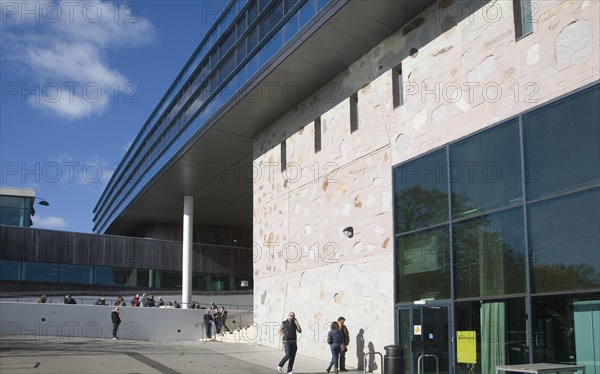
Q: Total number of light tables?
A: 1